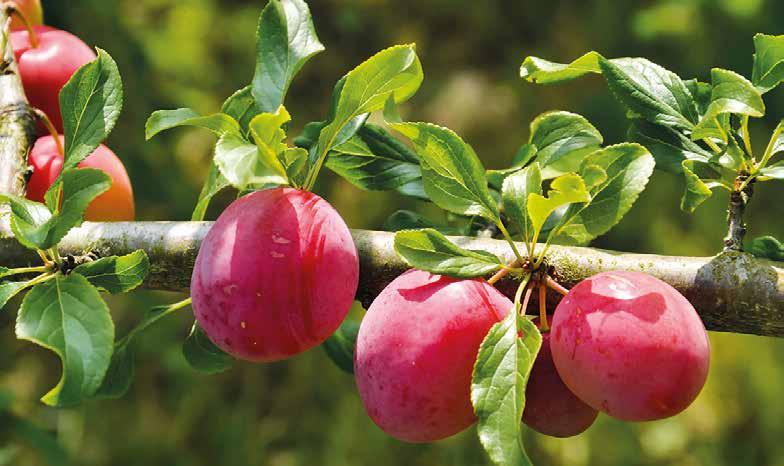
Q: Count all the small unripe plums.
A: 0